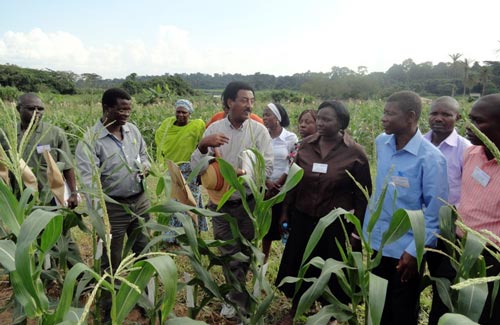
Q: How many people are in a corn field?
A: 11